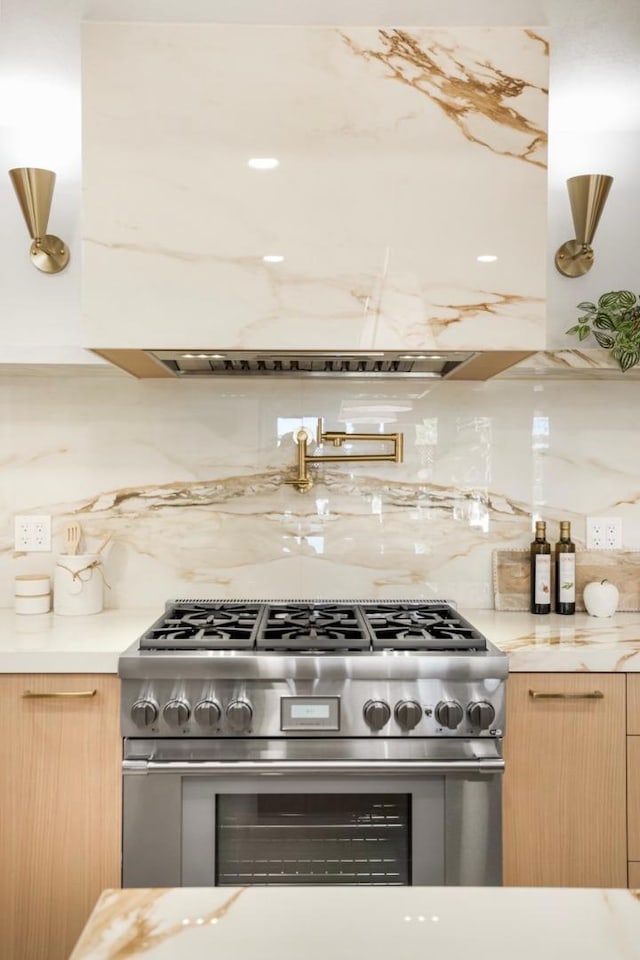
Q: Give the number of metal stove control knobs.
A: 8